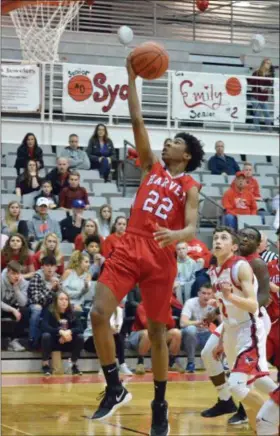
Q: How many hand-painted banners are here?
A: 2